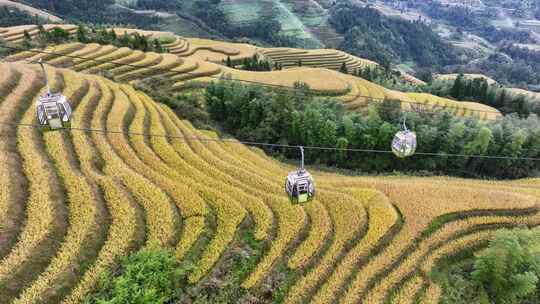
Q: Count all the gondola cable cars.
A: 3